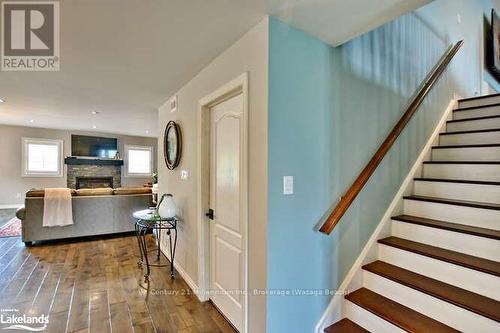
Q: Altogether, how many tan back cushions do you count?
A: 3